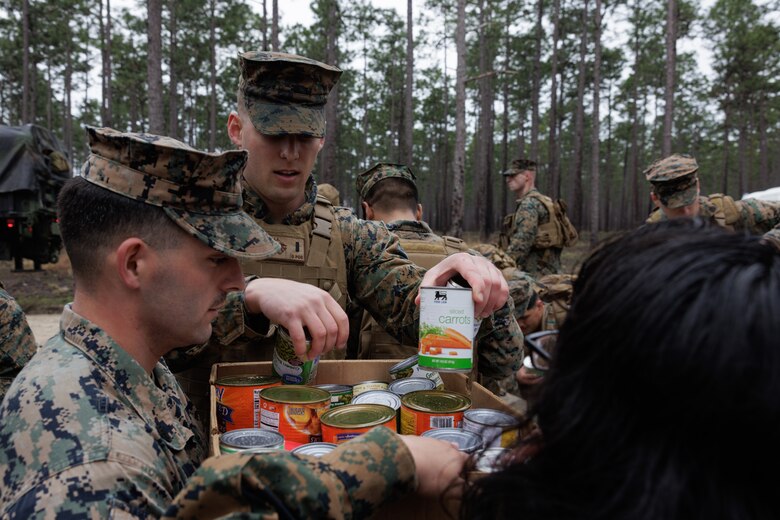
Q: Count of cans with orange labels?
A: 4